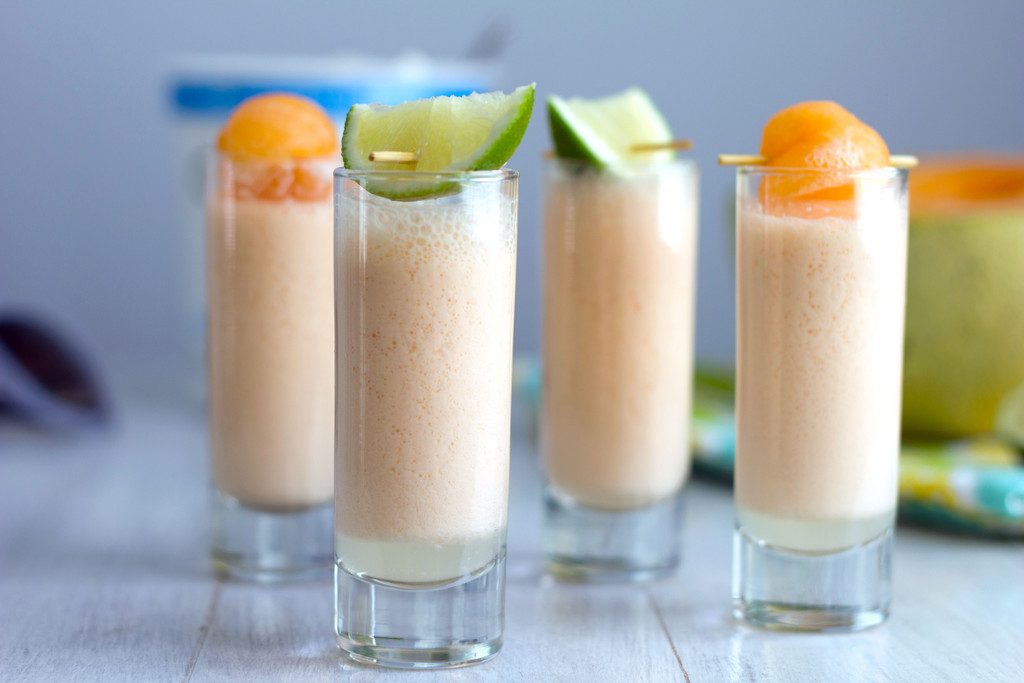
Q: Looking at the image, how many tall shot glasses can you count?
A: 4